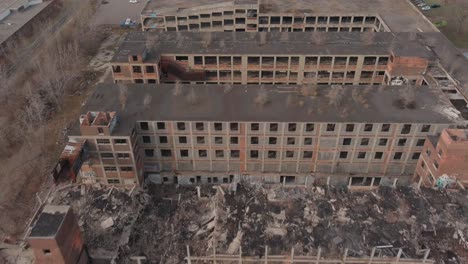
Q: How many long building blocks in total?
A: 3